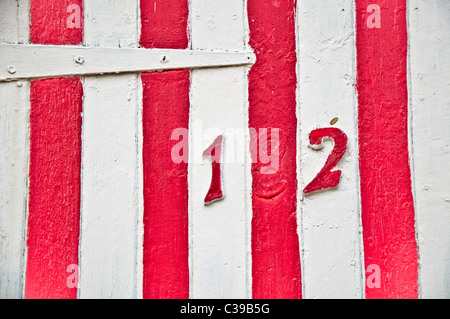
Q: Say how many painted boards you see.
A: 9